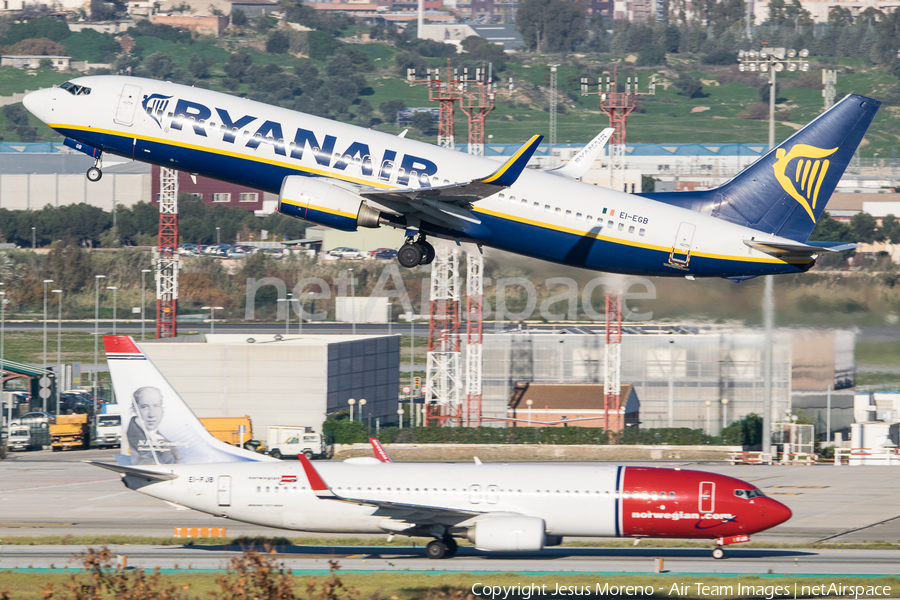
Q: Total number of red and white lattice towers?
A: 4